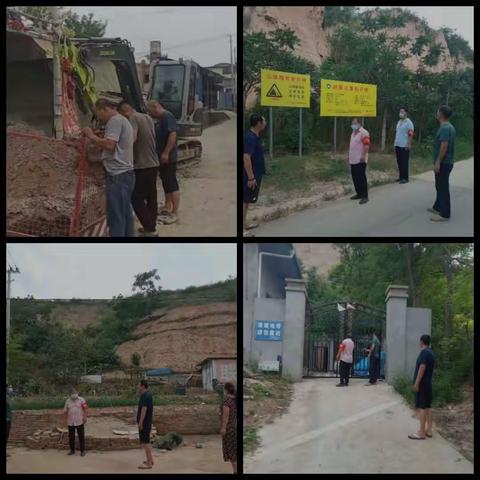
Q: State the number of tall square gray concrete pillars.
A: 2